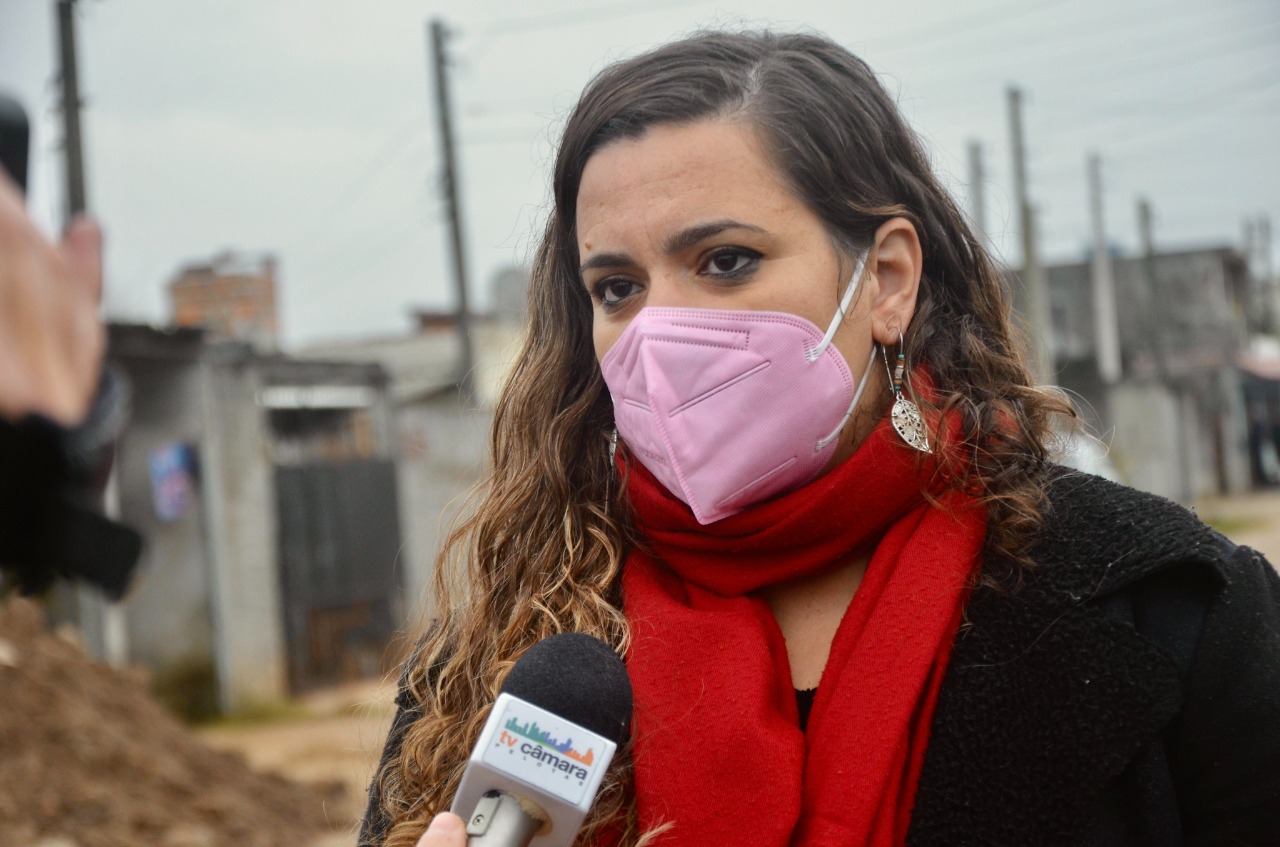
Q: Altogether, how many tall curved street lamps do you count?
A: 0